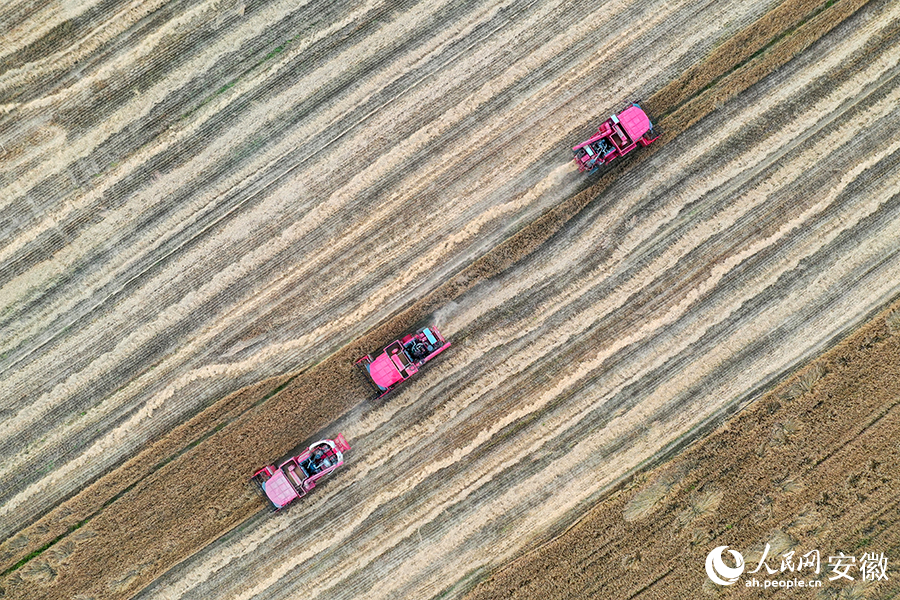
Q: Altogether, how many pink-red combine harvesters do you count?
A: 3